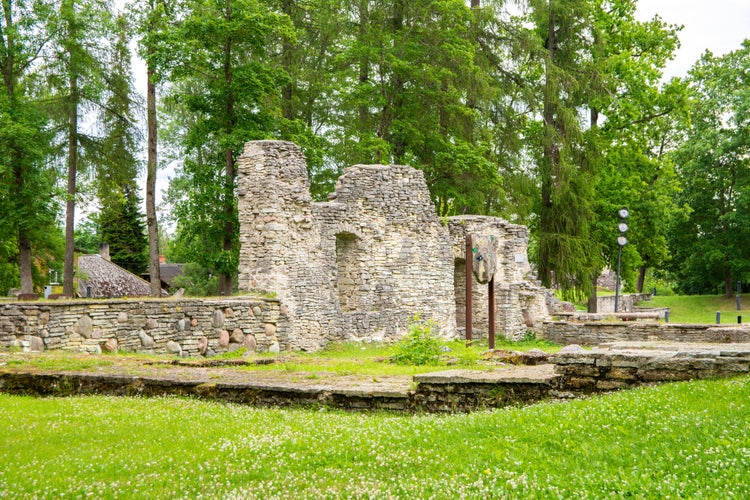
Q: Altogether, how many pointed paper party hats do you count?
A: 0